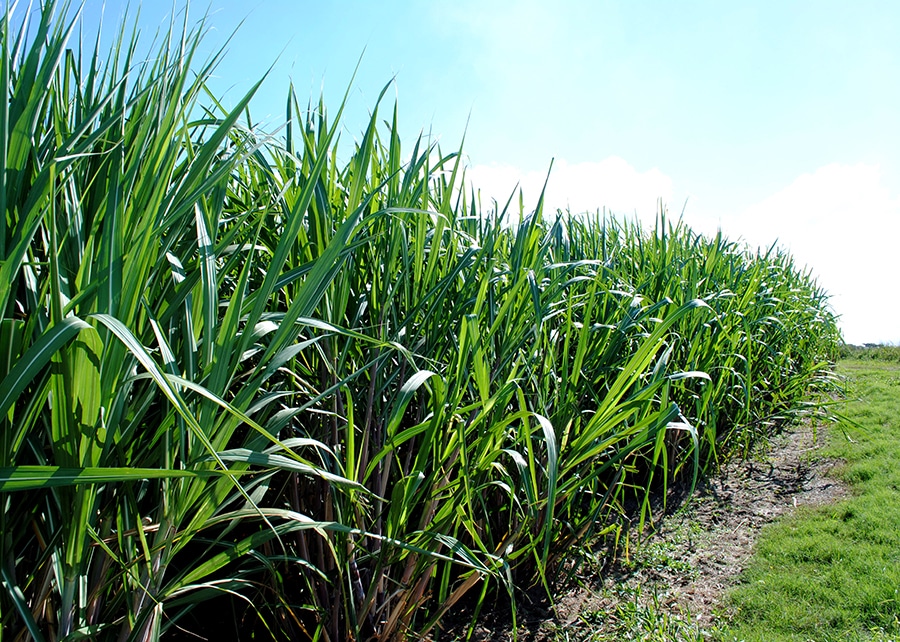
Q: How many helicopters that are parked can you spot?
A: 0